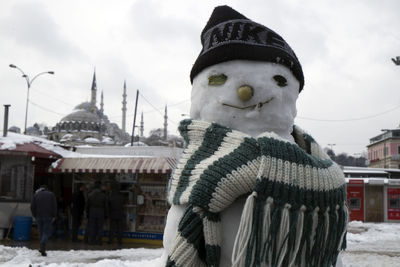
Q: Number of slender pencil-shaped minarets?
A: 5